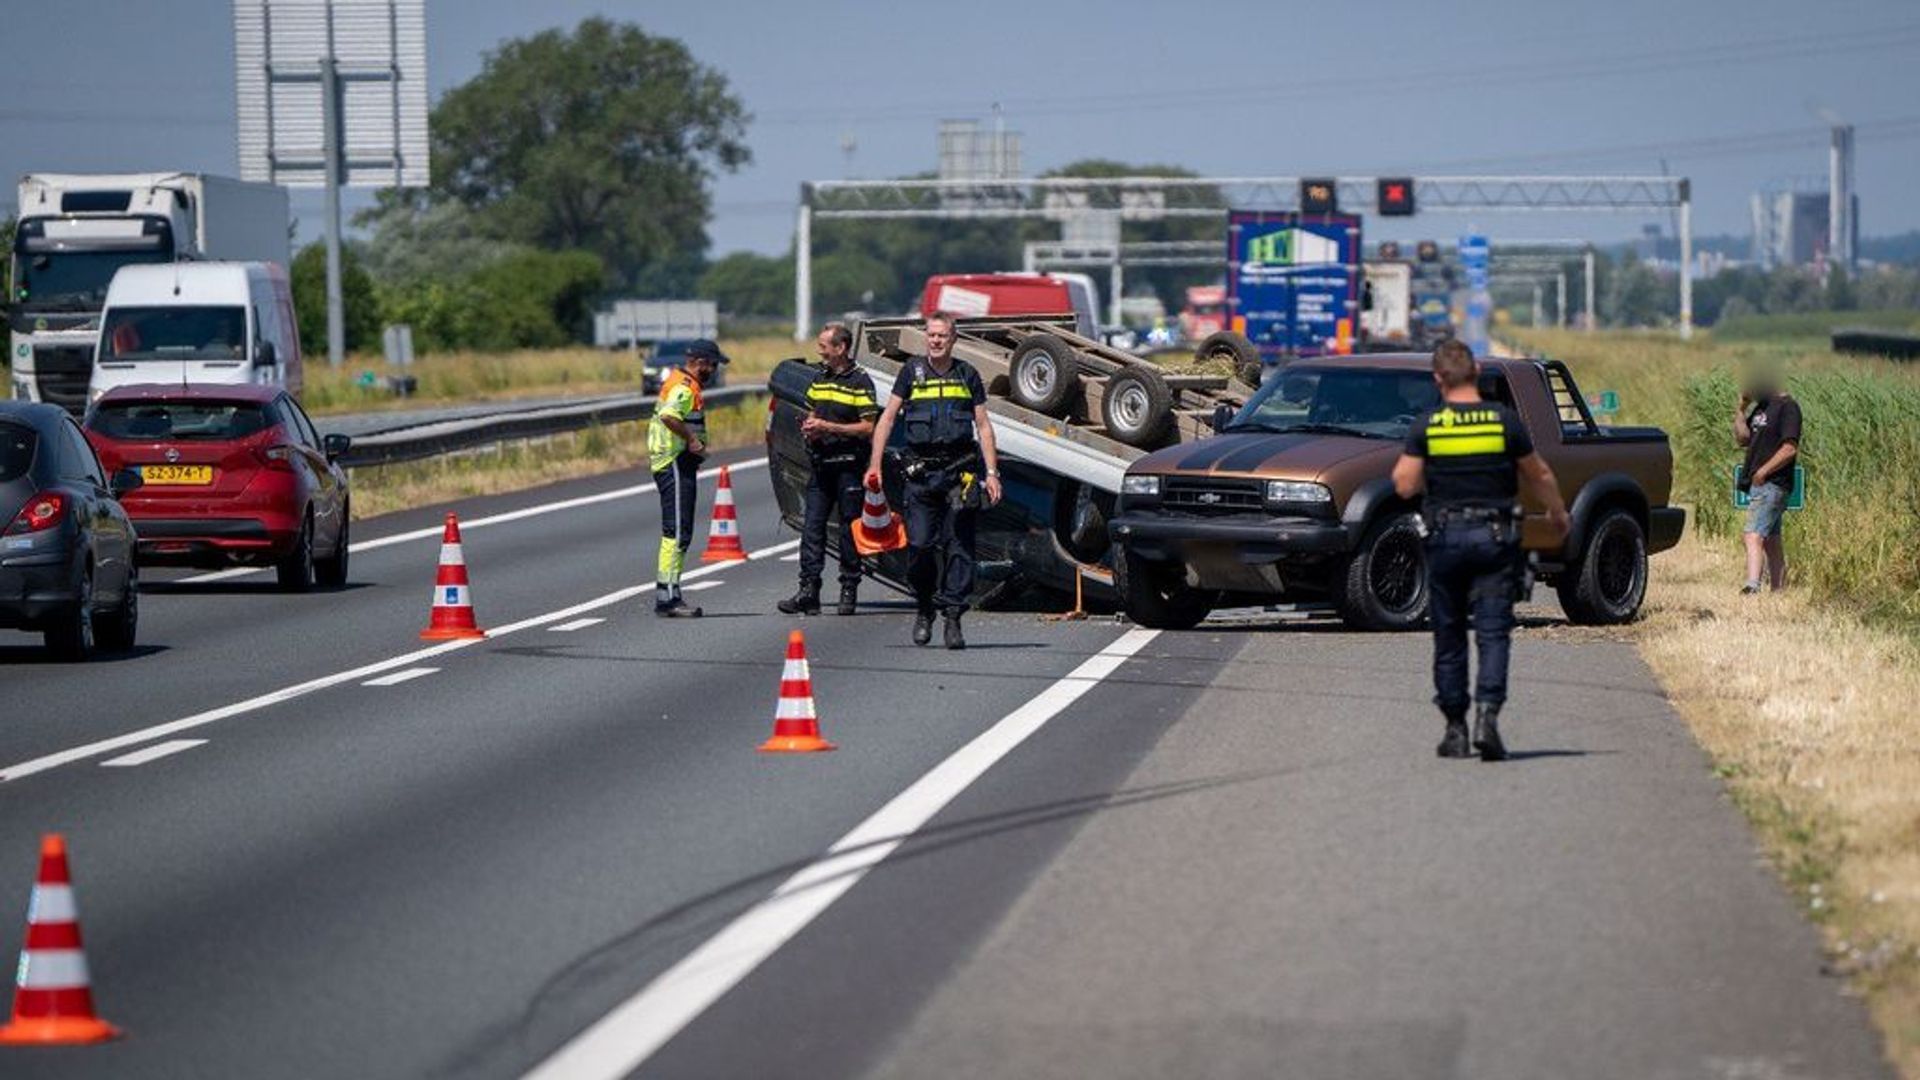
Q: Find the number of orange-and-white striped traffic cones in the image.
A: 5